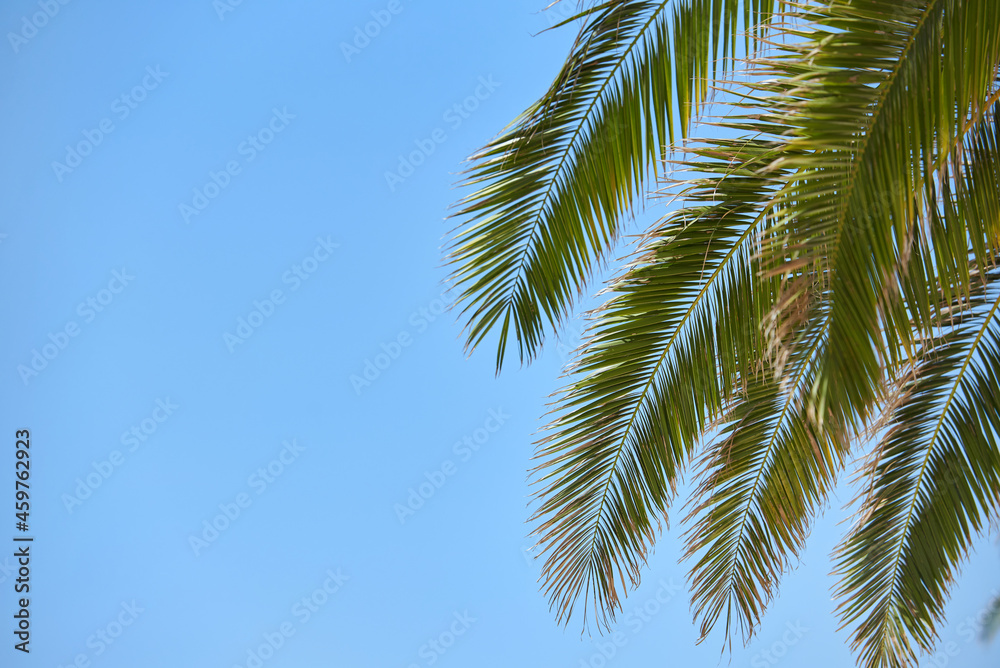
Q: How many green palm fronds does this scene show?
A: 5